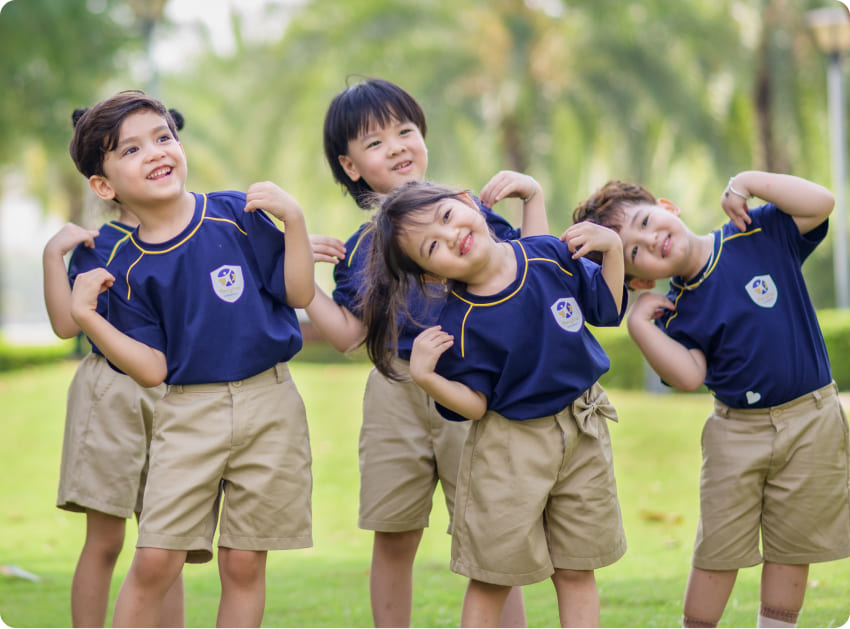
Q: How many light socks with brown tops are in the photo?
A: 2